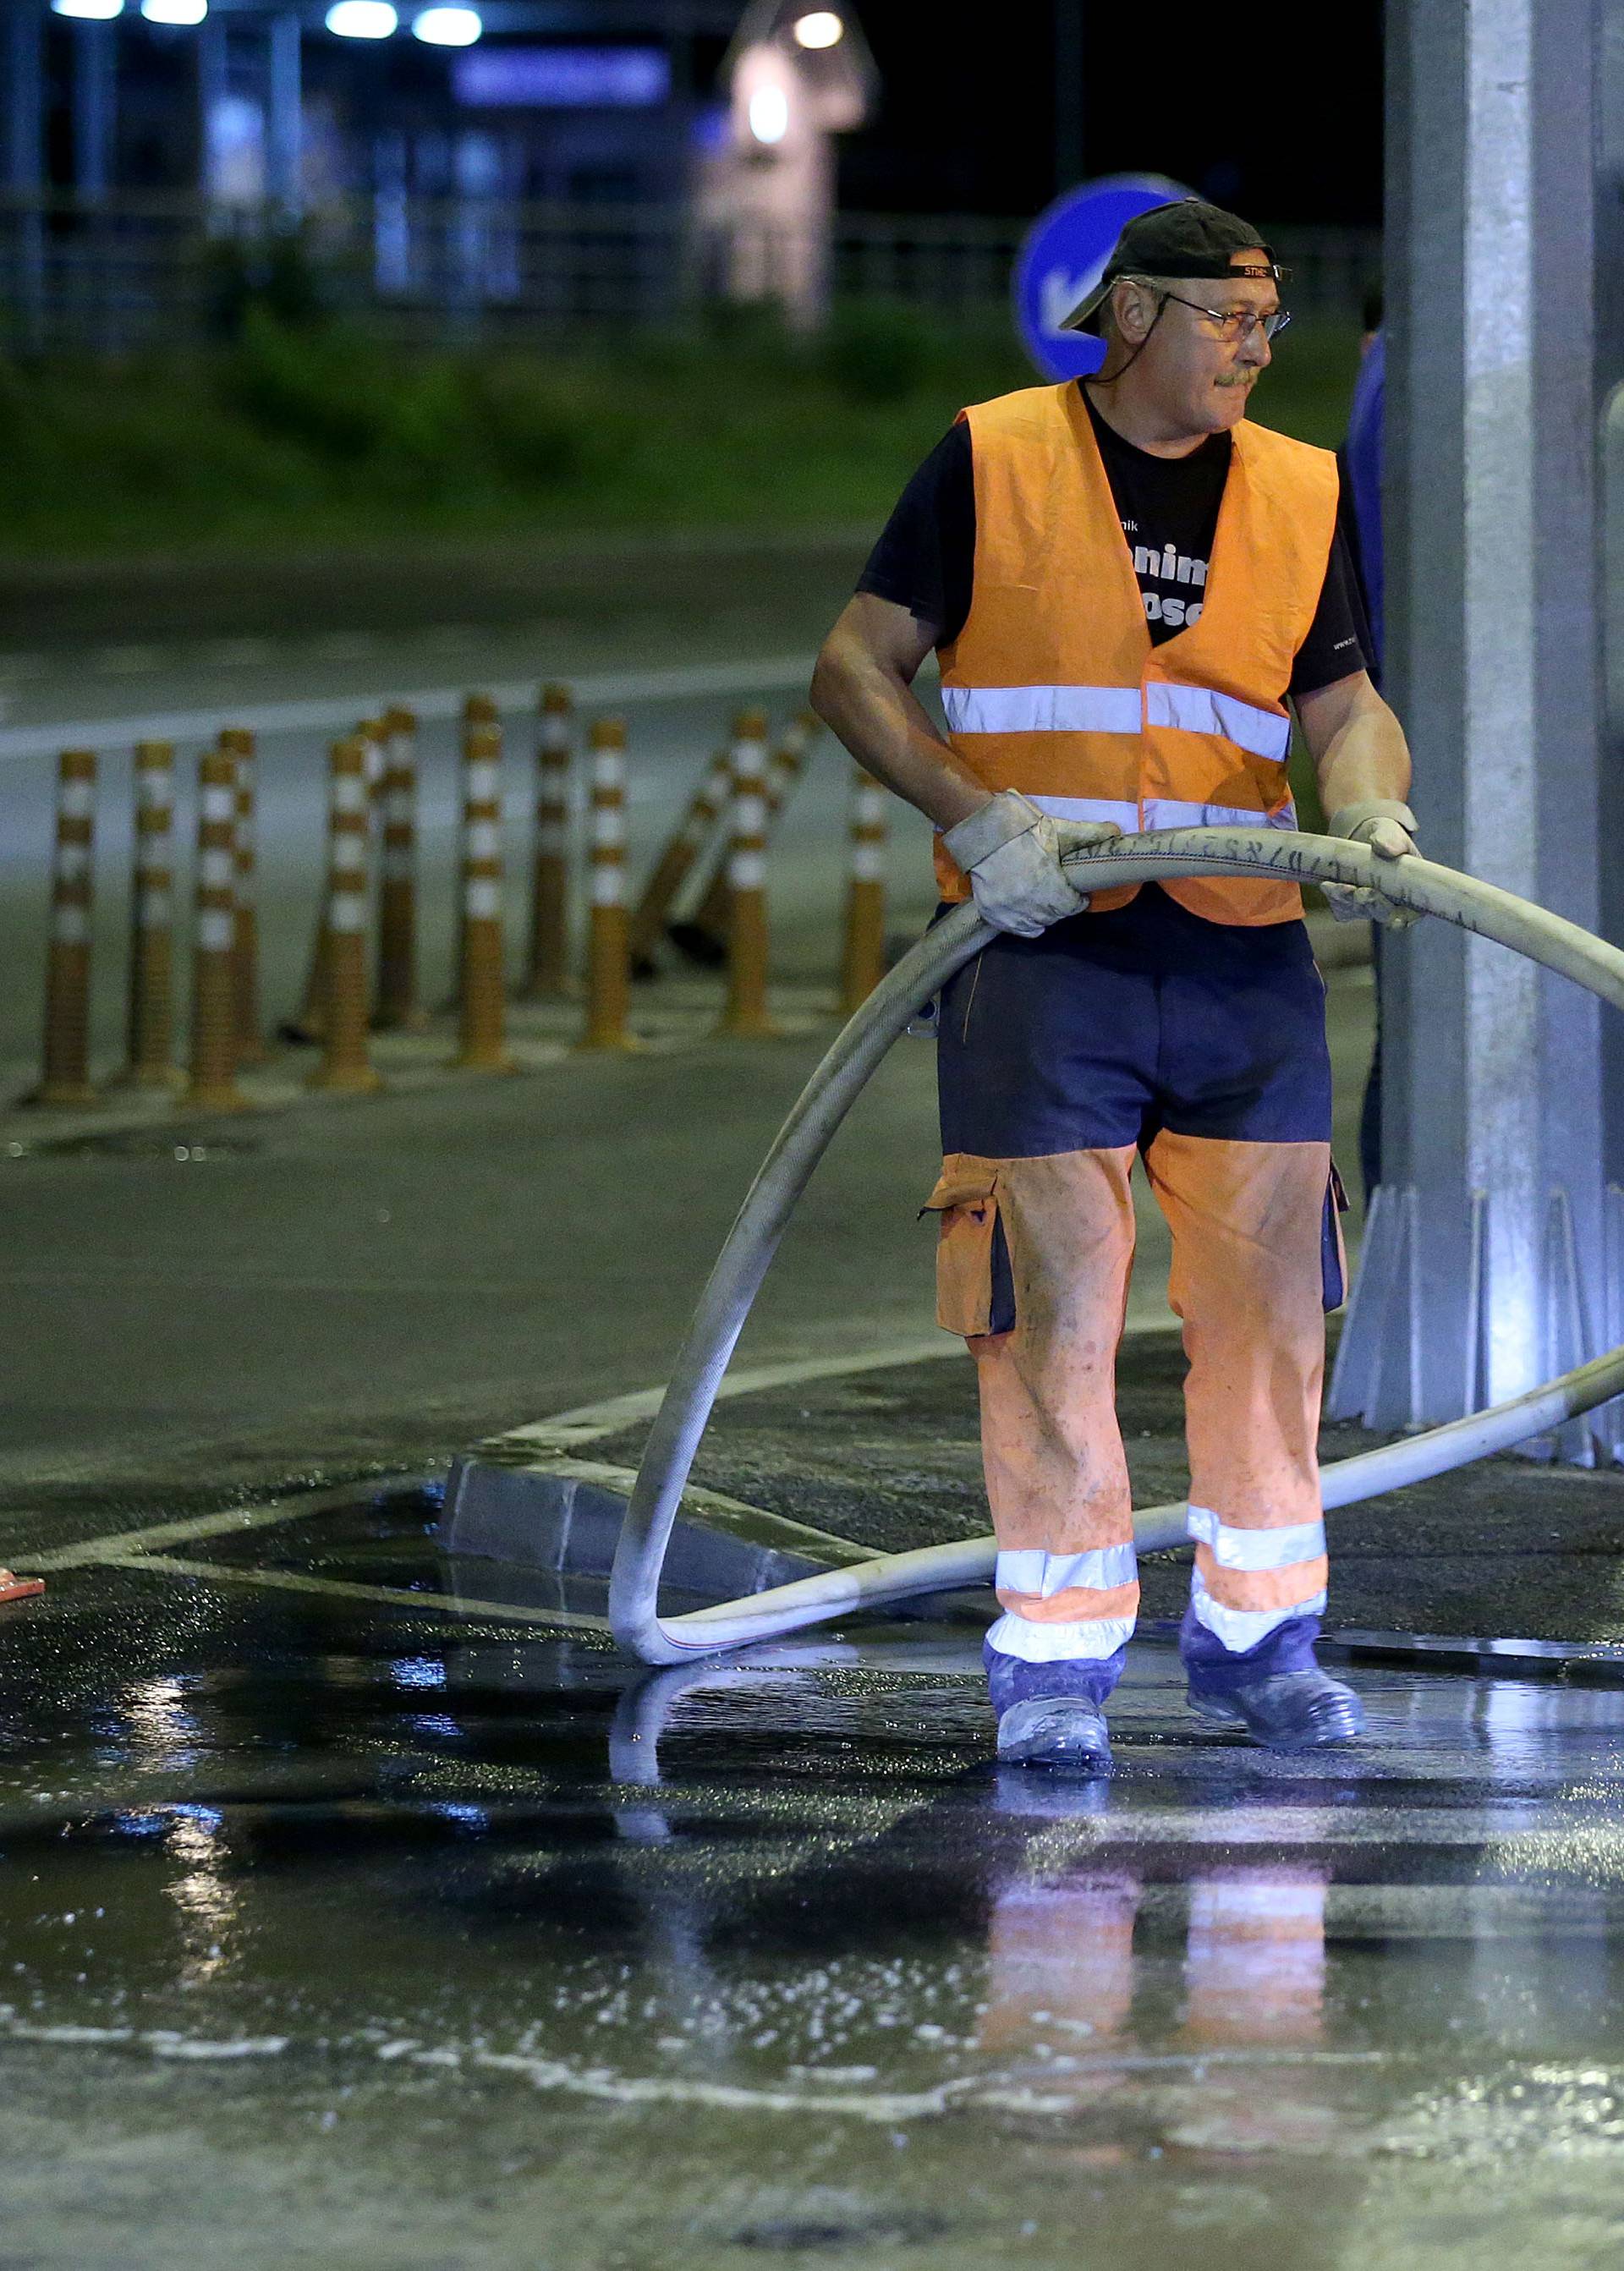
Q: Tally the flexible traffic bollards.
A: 14